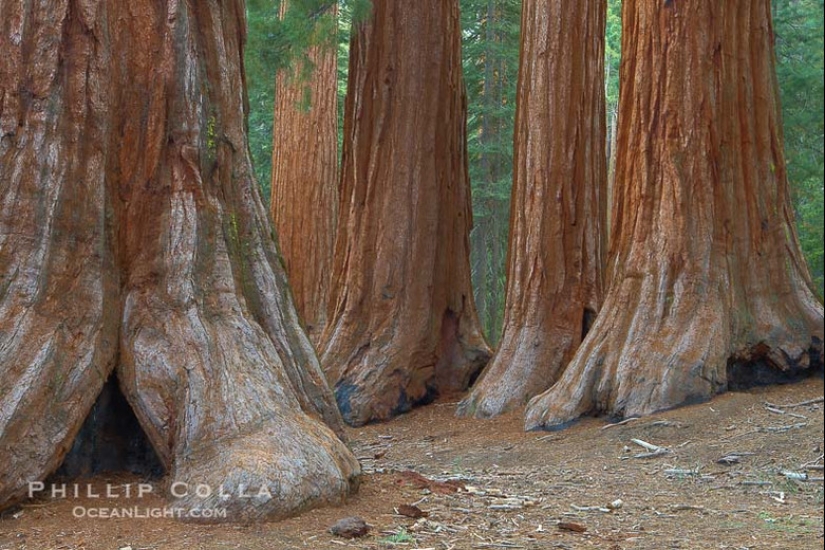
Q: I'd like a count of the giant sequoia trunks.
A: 5